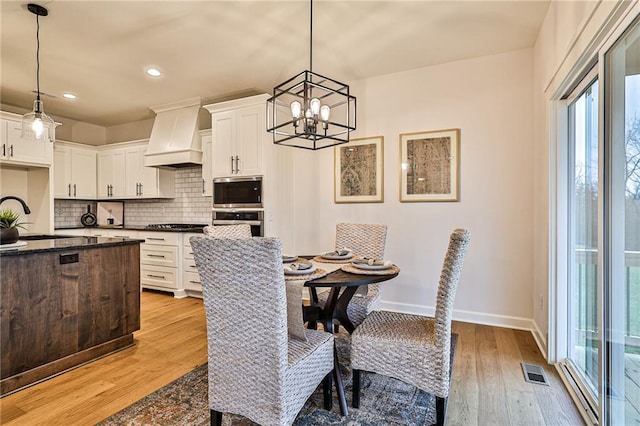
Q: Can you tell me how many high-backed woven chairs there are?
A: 4